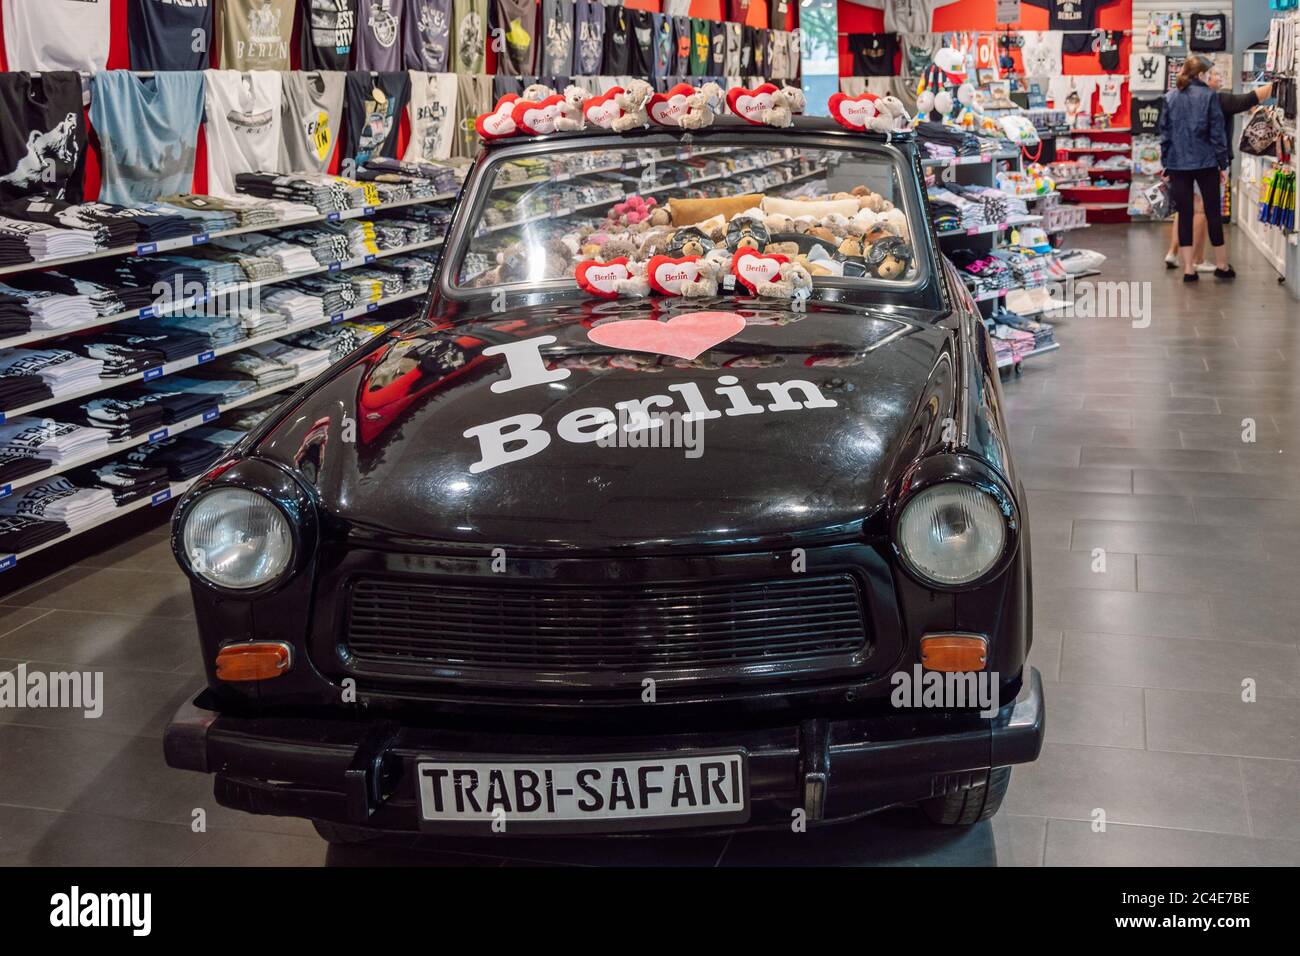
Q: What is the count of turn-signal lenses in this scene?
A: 2